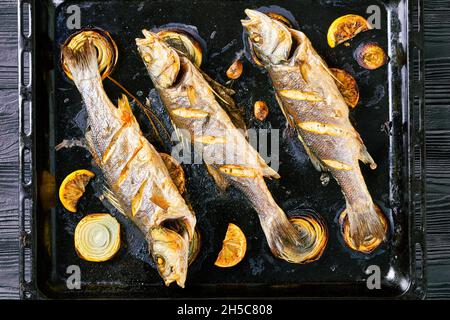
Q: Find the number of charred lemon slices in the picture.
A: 5